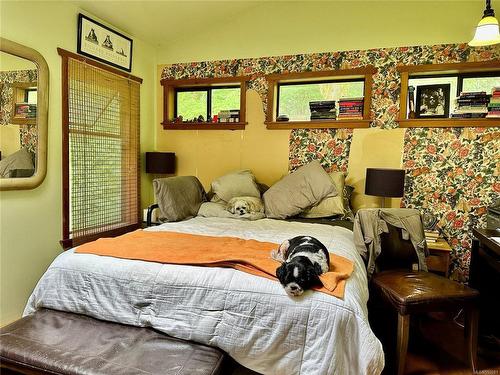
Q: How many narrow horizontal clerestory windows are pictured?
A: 3